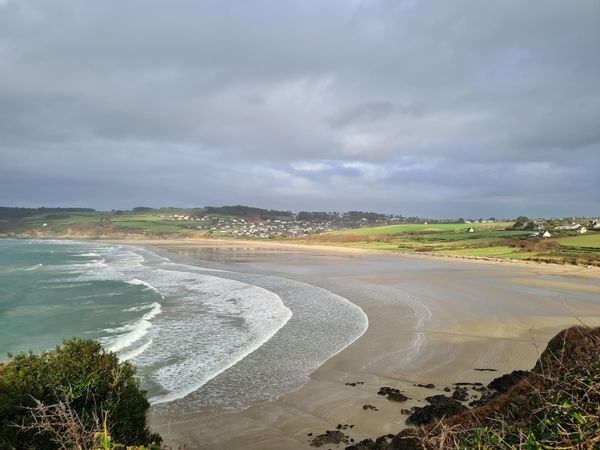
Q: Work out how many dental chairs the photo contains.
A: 0